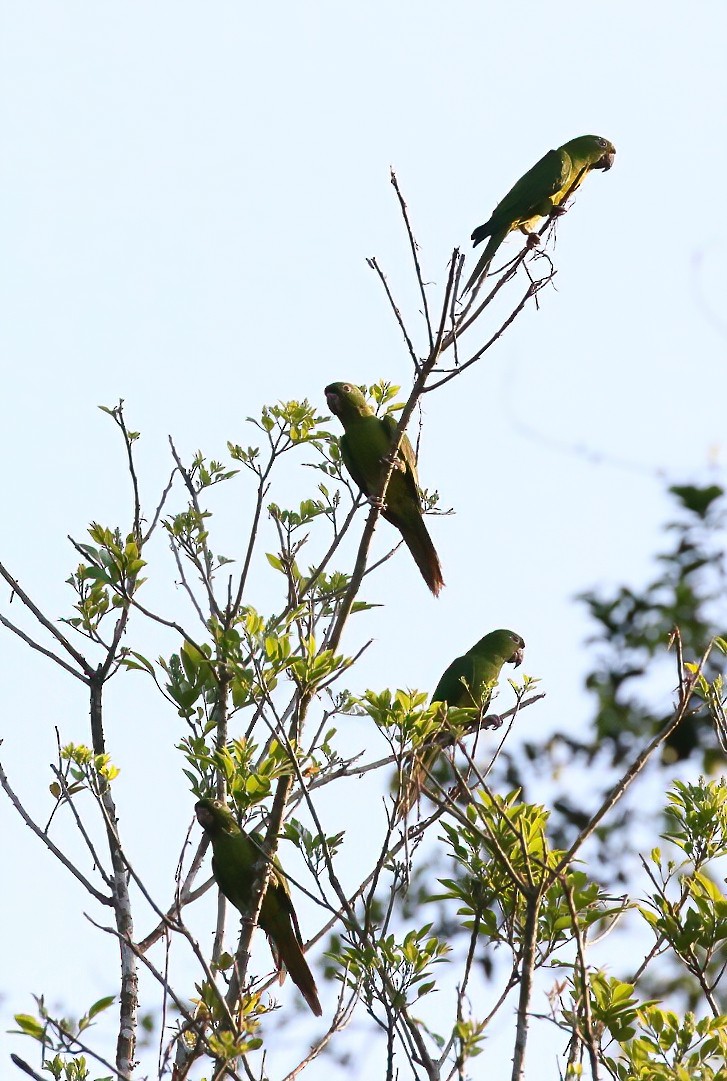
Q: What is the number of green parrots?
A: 4